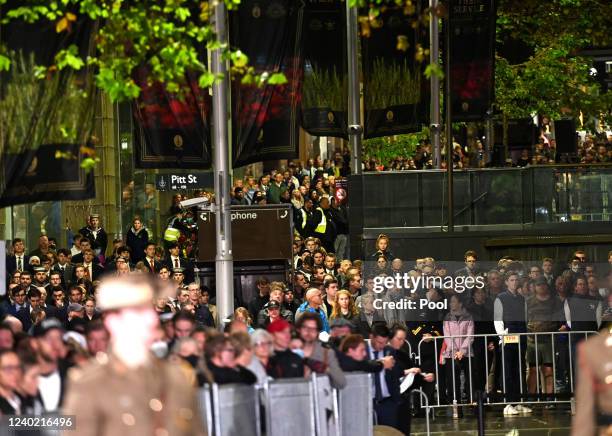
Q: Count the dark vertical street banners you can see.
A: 6